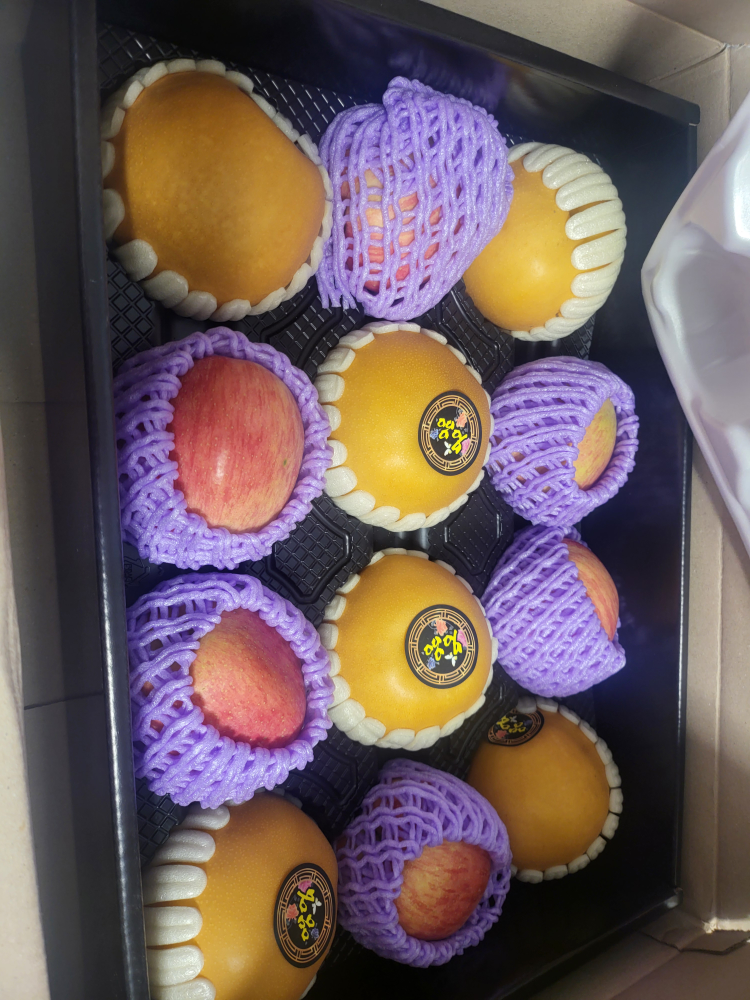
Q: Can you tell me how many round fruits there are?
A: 12